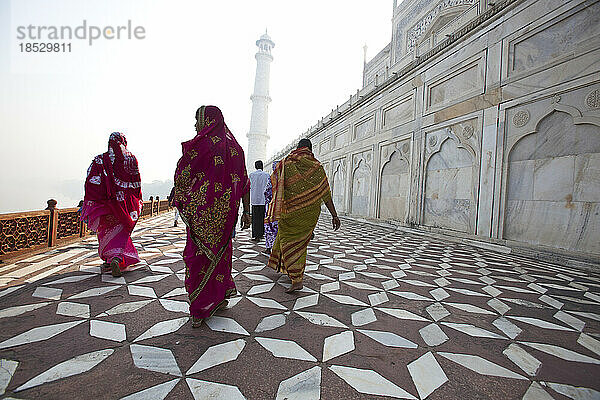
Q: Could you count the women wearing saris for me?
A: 3